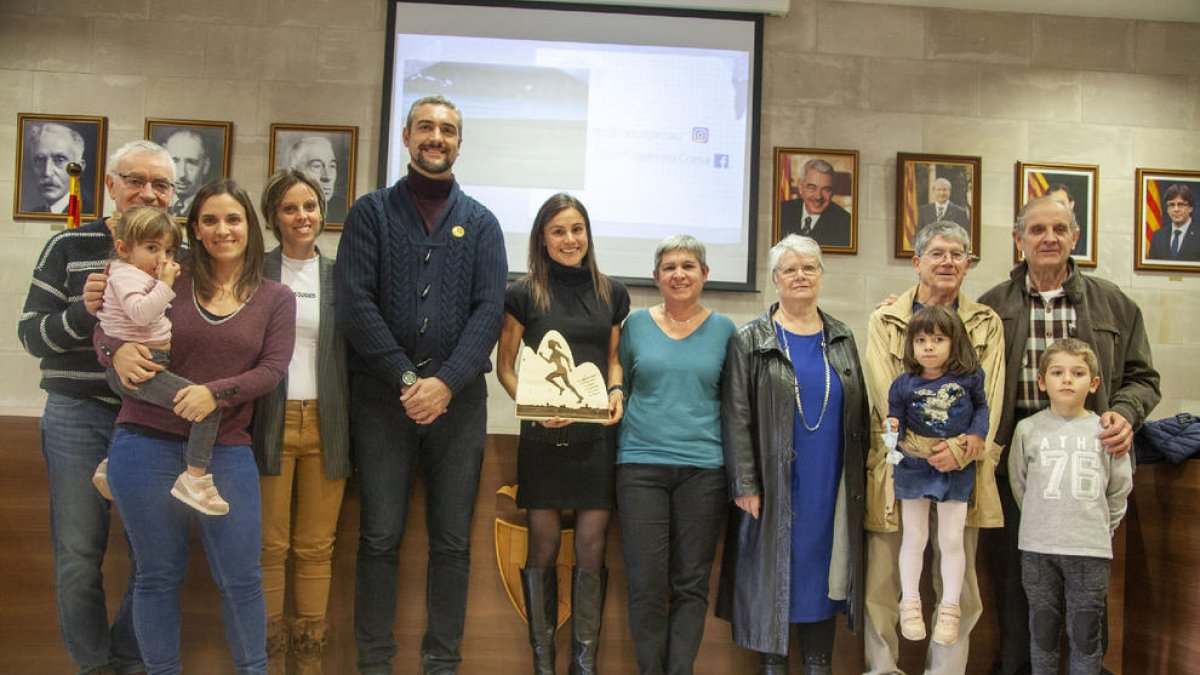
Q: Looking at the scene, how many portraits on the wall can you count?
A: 7